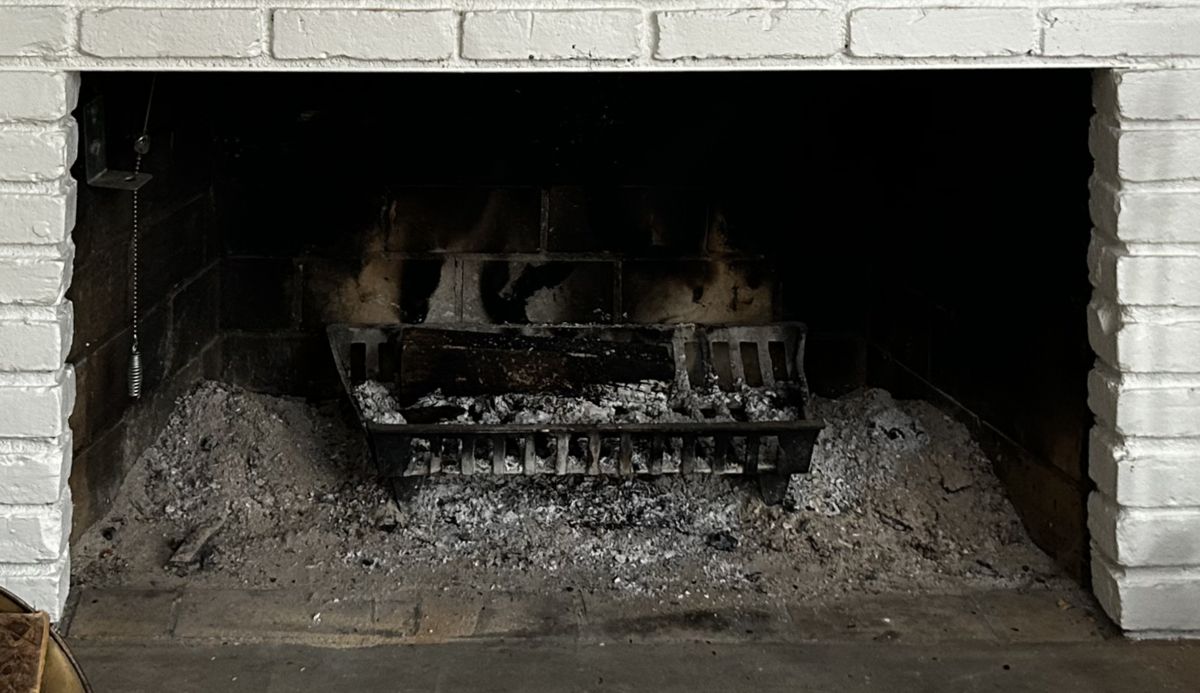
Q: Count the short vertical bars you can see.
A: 11